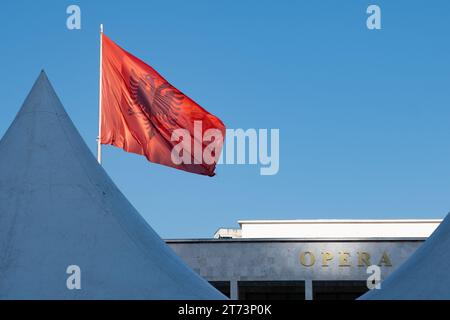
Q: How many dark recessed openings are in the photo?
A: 3